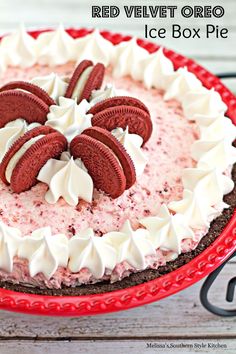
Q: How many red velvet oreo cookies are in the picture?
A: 5